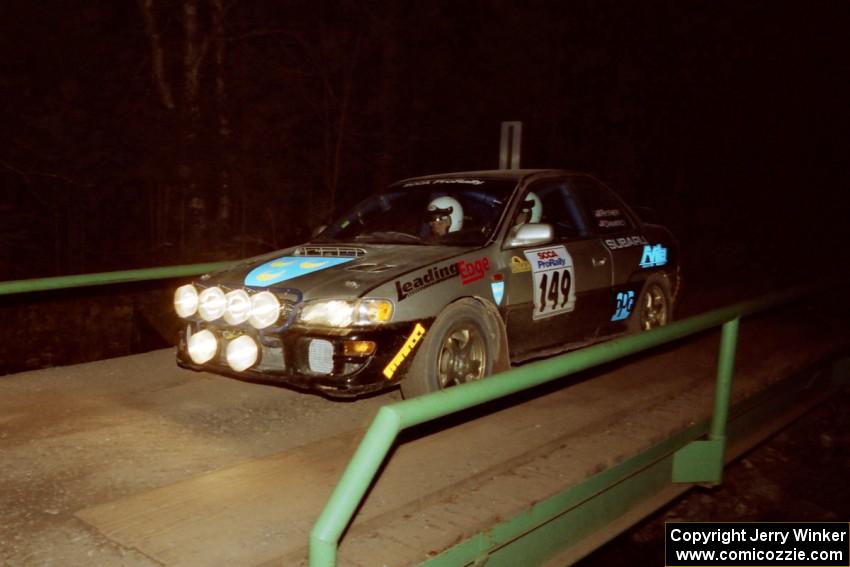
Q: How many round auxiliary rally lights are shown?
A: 6